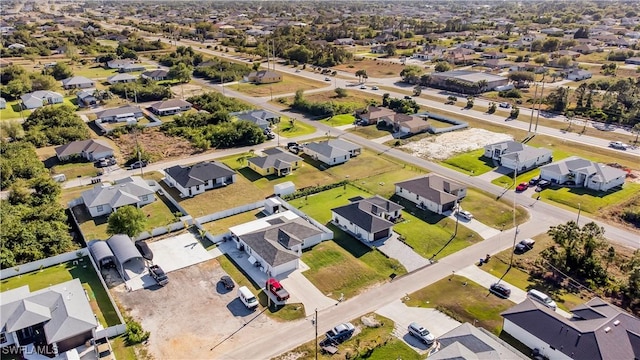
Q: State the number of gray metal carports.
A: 2